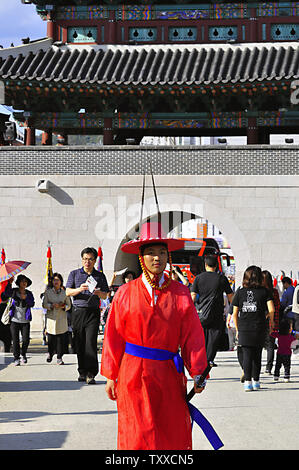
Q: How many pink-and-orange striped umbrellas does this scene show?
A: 1